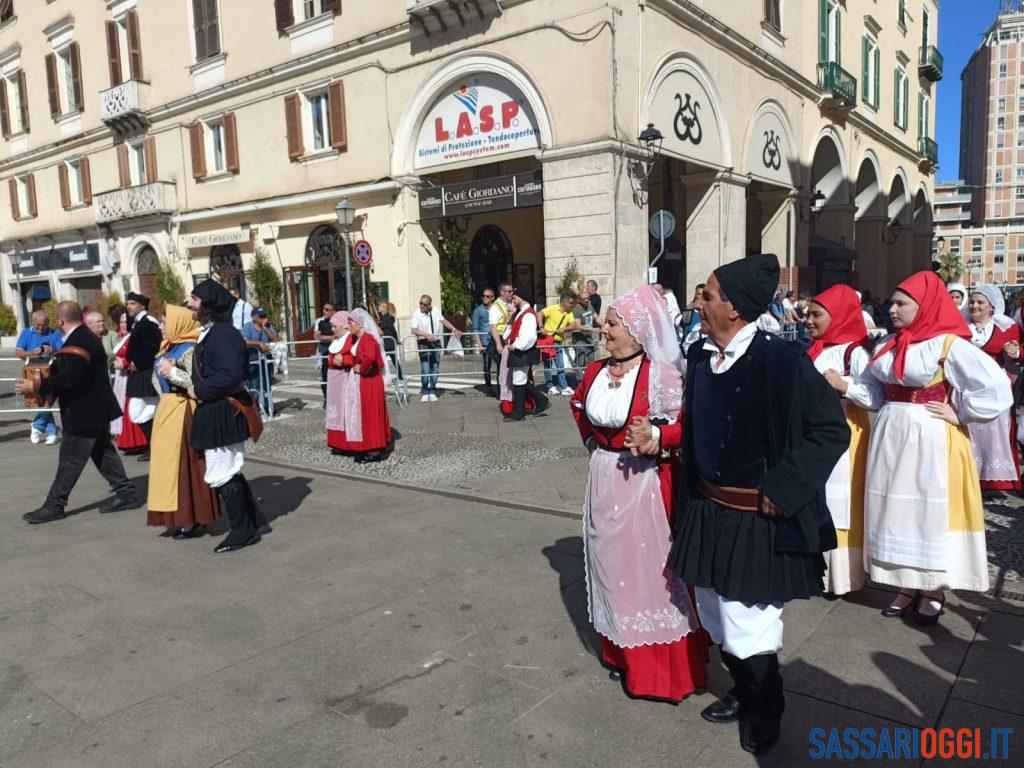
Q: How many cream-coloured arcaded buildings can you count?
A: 1